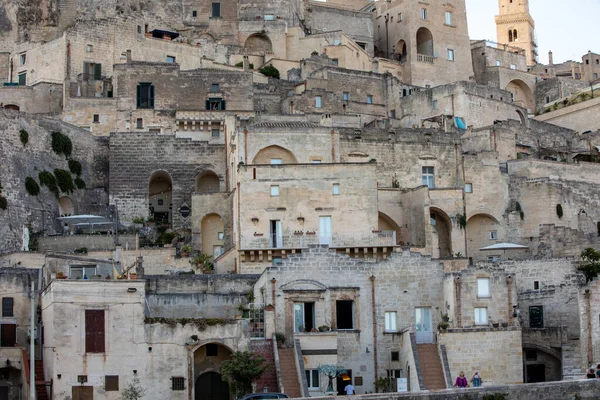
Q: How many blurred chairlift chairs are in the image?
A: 0